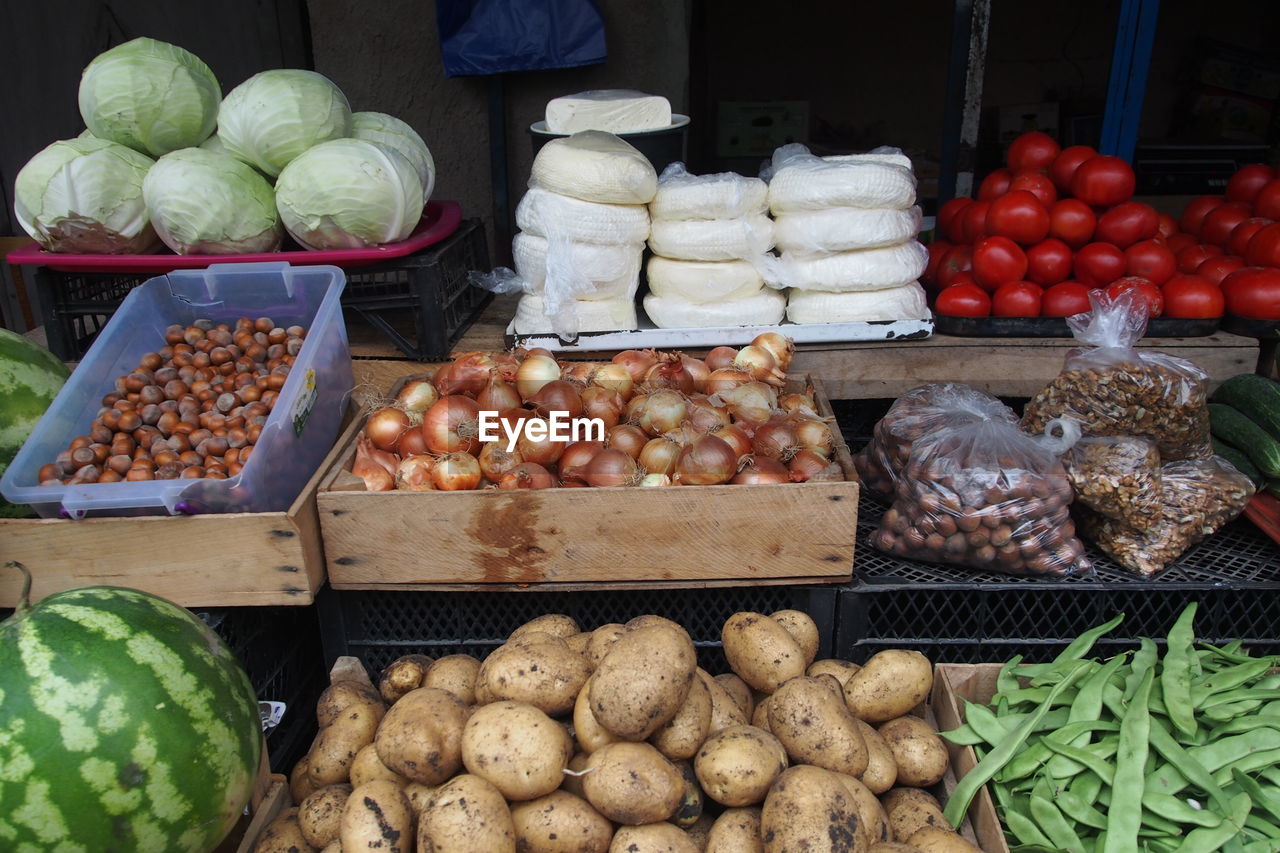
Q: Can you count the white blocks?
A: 13